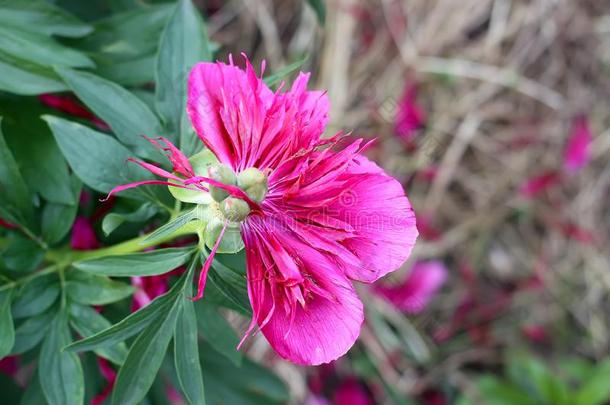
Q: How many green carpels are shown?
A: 3